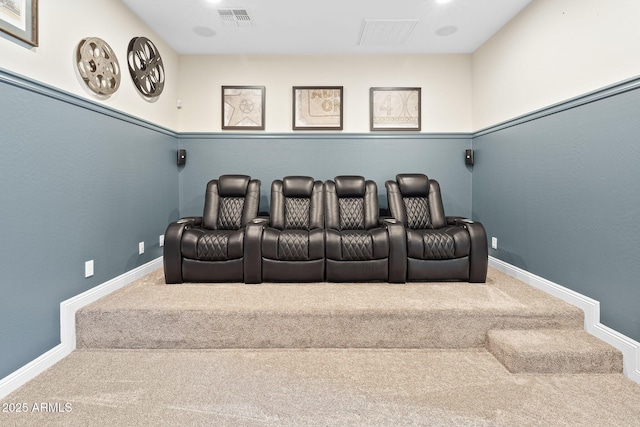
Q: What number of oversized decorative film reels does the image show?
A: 2